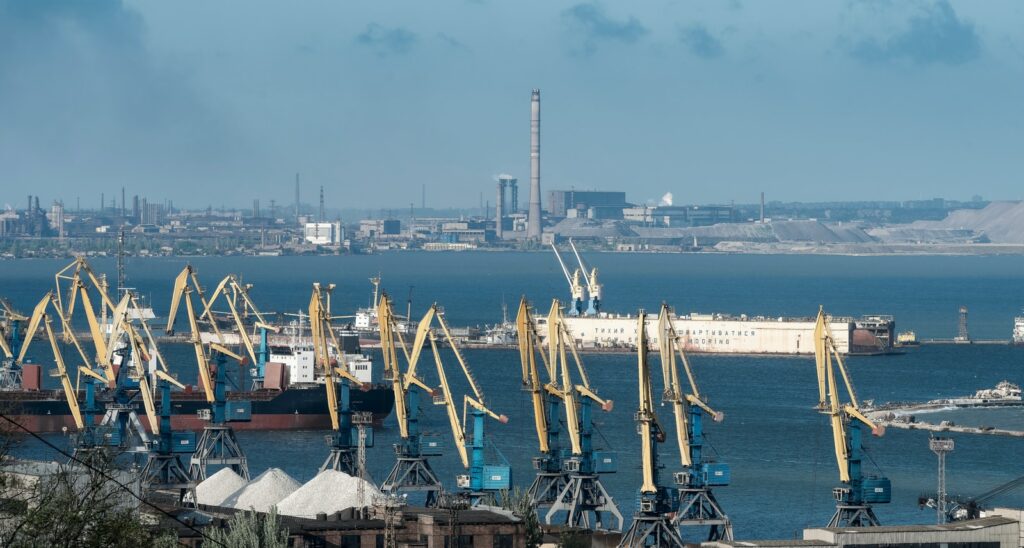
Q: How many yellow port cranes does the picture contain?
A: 14